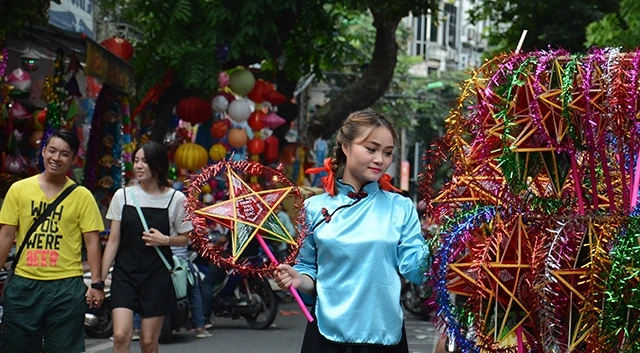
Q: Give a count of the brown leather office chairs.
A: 0